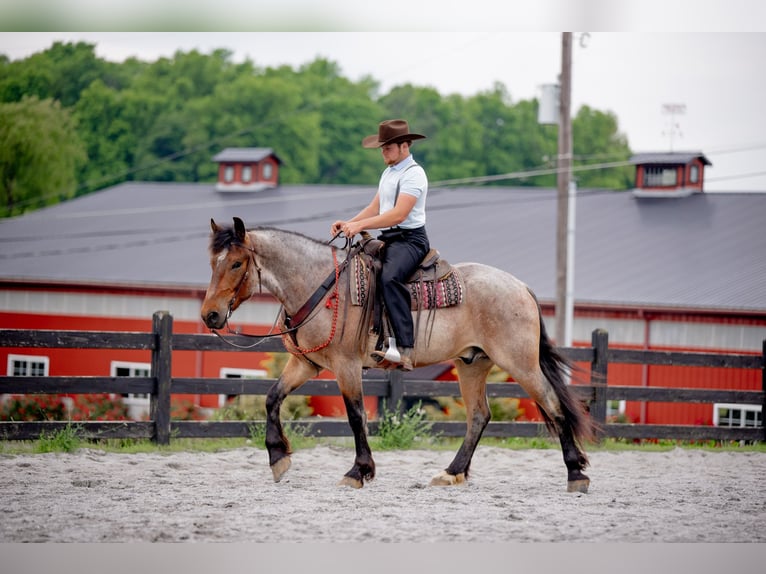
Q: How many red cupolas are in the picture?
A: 2